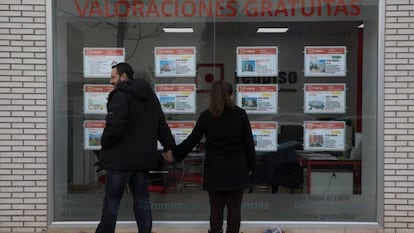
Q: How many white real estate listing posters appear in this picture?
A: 12